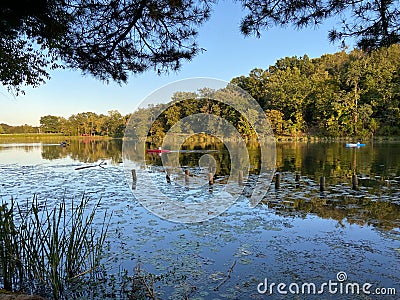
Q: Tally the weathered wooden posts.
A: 9